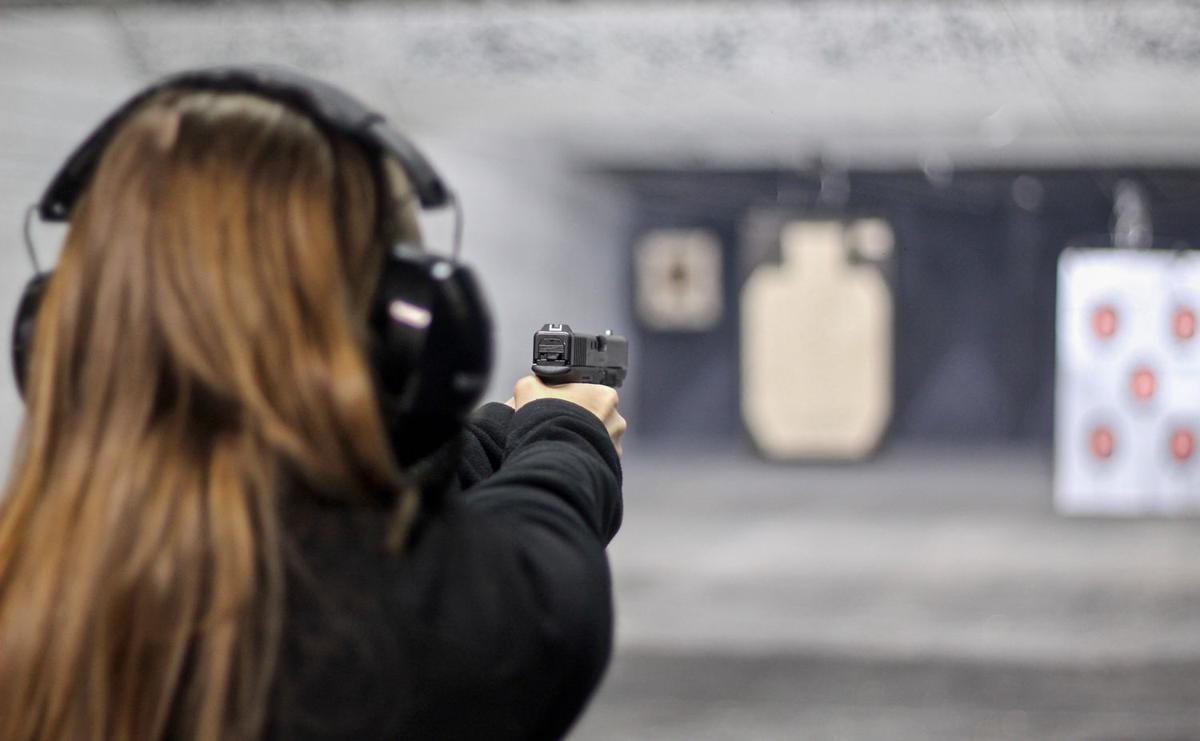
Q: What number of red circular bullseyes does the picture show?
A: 5